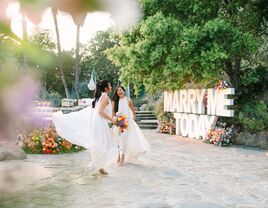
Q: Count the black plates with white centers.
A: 0